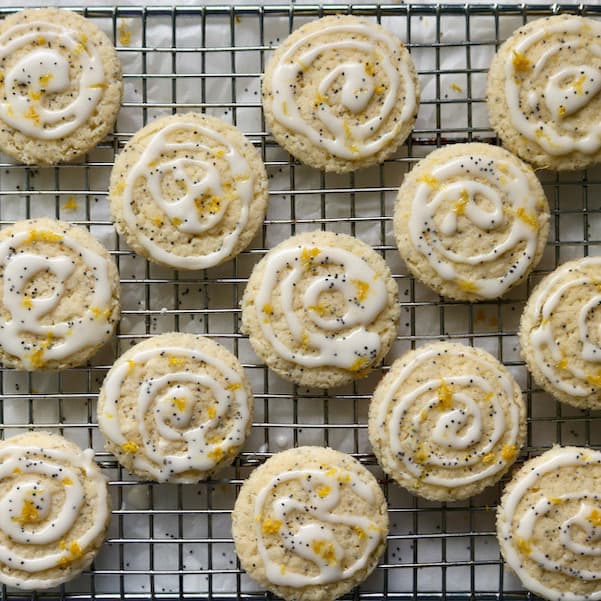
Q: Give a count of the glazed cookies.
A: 13